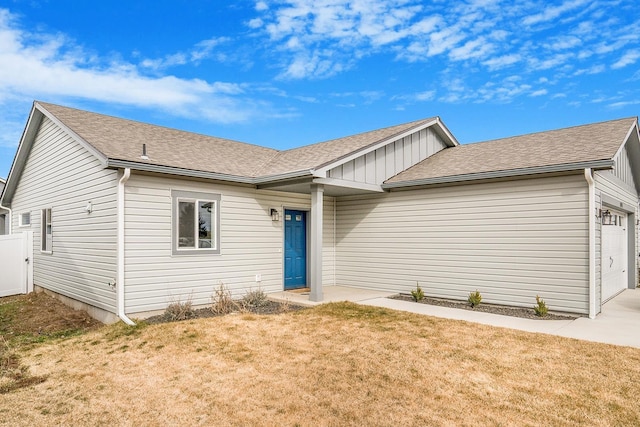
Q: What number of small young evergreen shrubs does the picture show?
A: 3